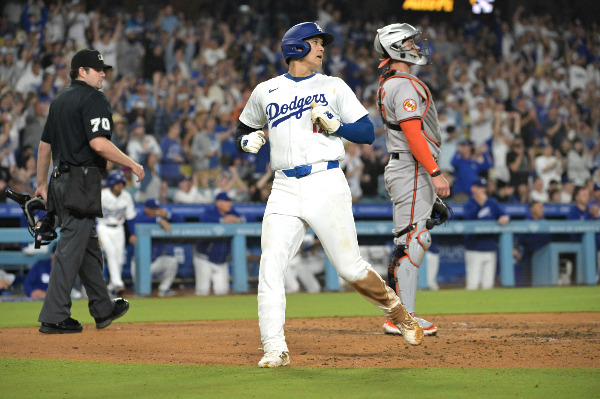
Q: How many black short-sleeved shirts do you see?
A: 1